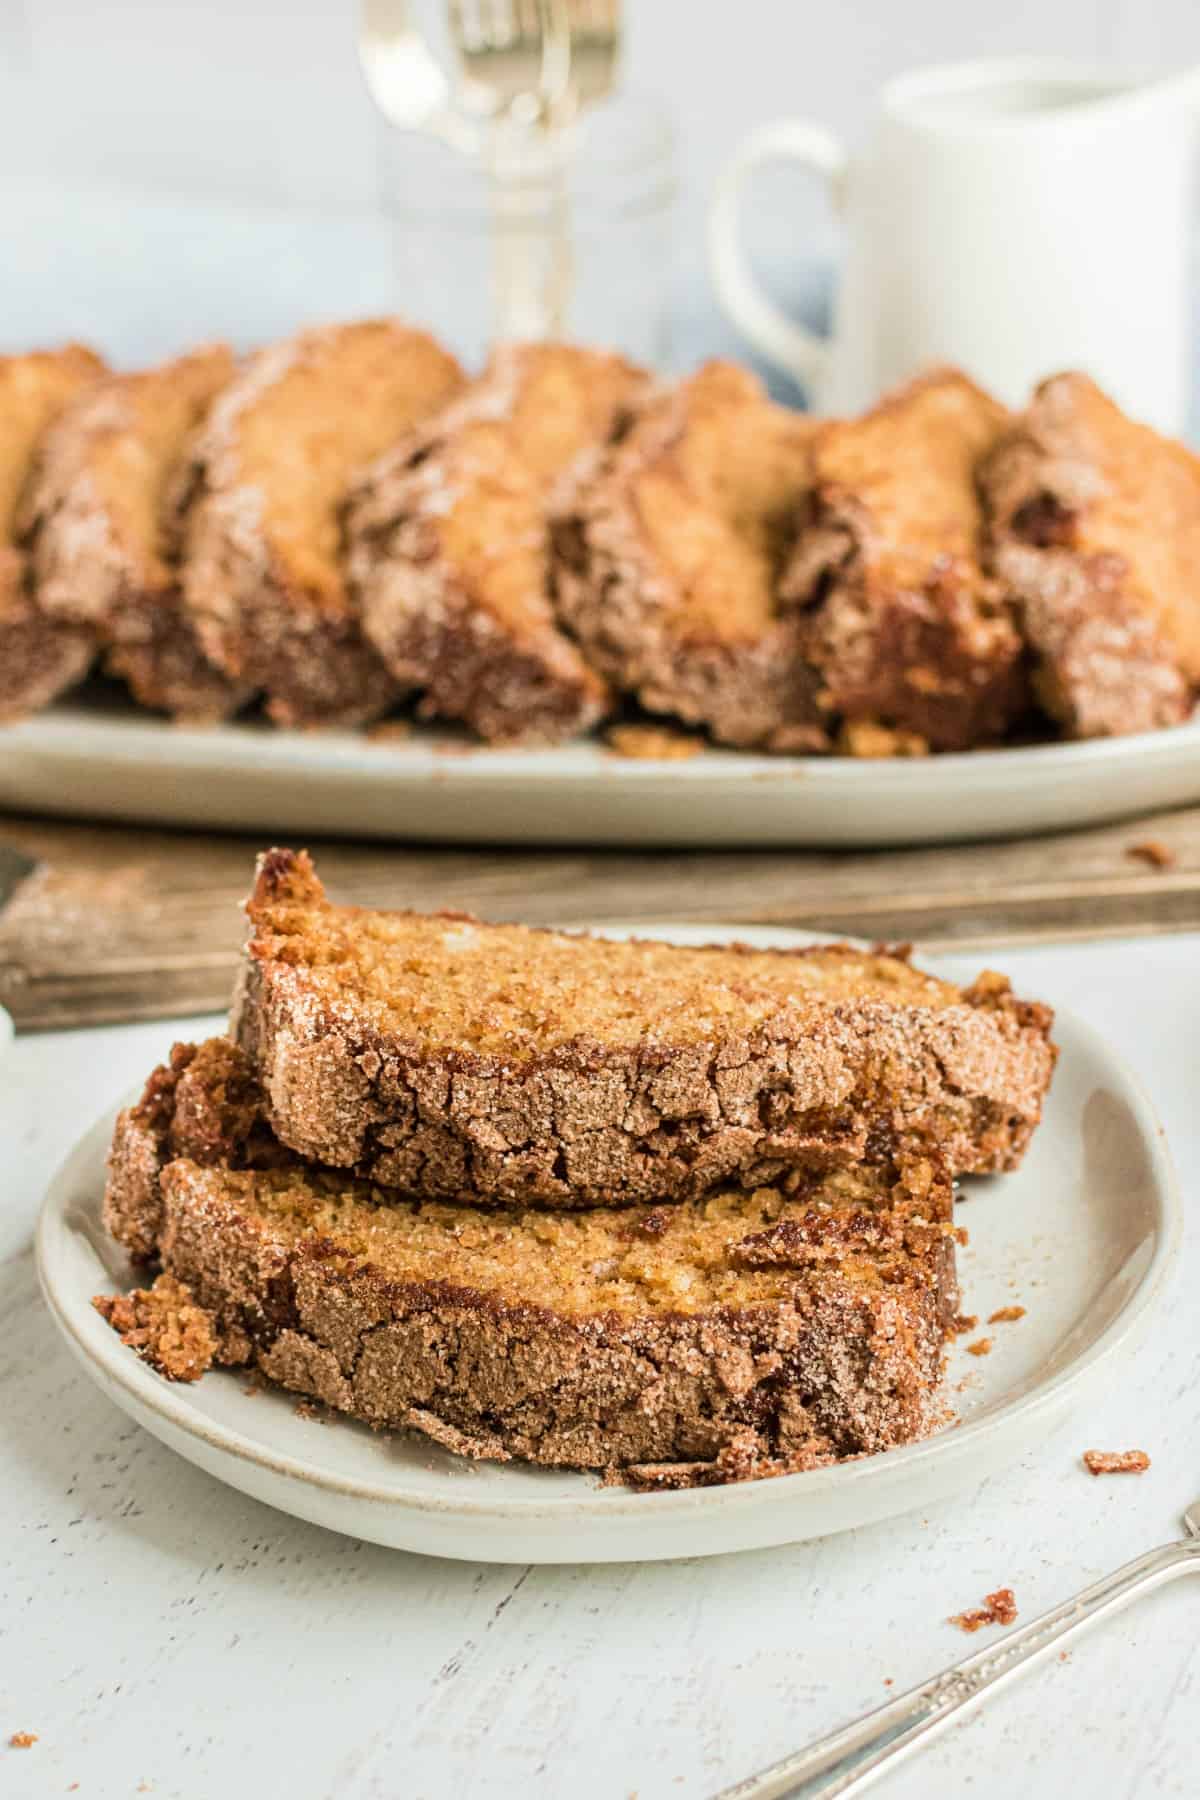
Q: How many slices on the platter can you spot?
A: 7